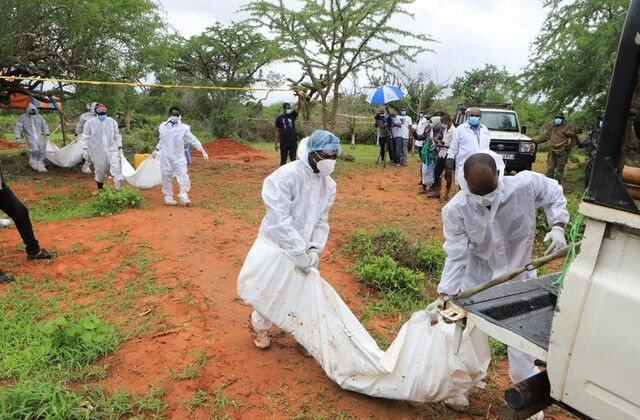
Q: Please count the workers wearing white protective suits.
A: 6